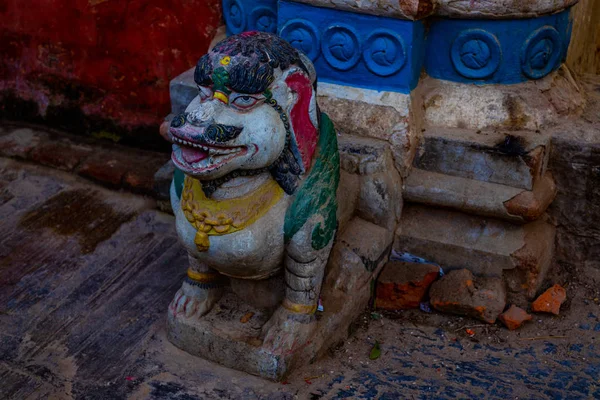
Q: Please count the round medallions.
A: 7